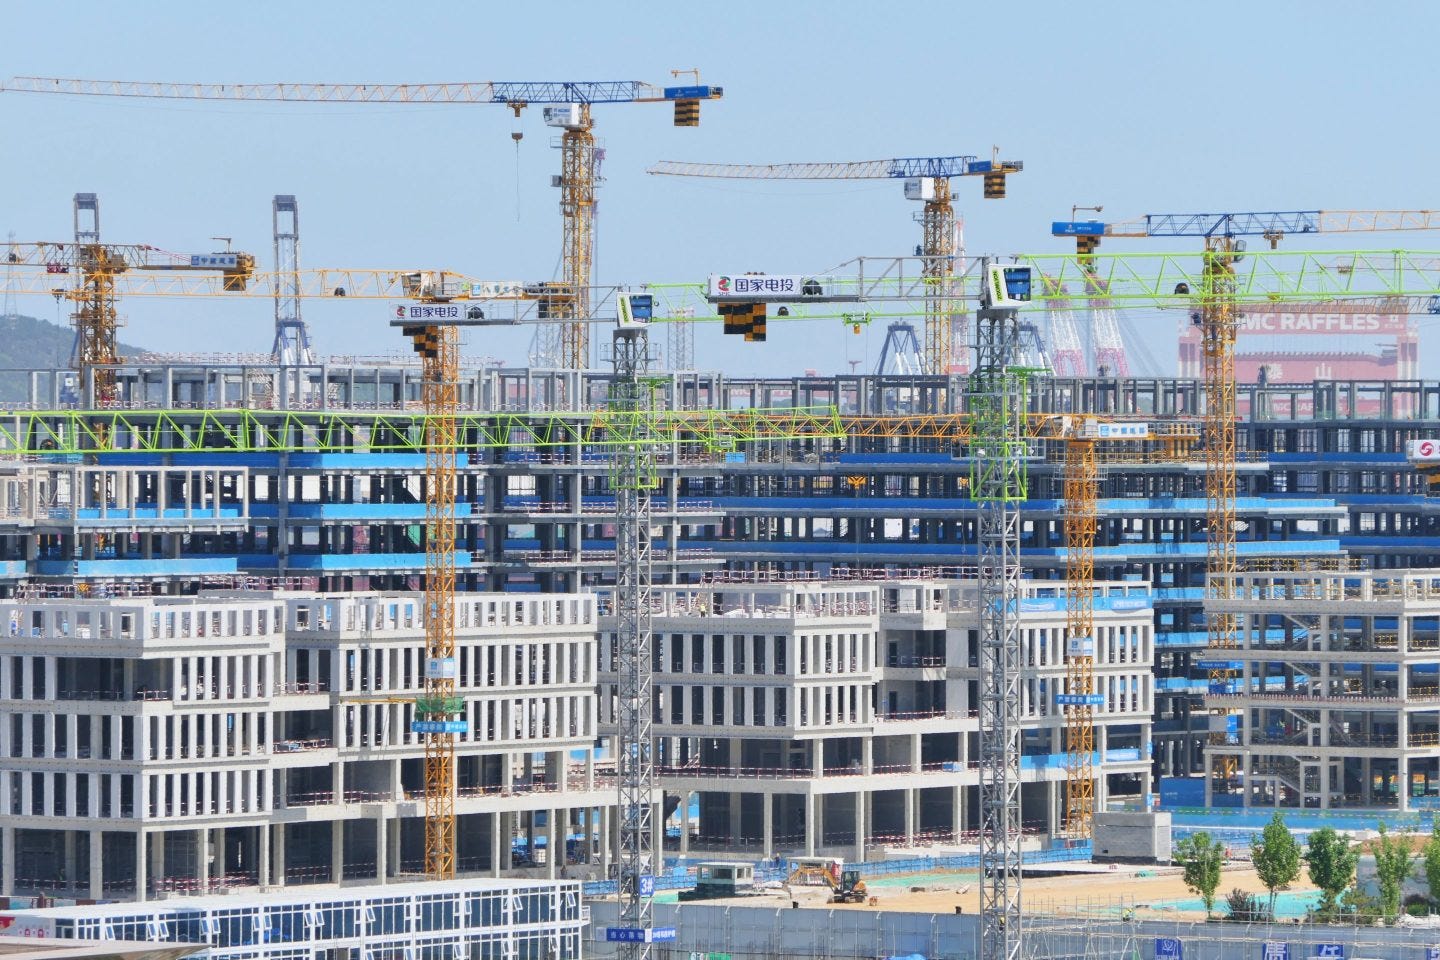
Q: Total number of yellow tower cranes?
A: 6